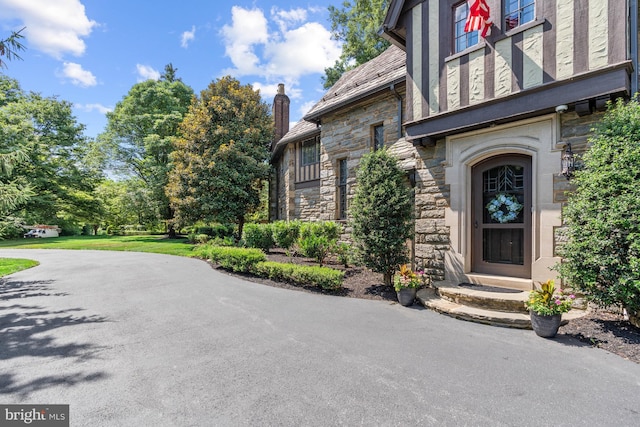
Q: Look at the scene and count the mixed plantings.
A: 2